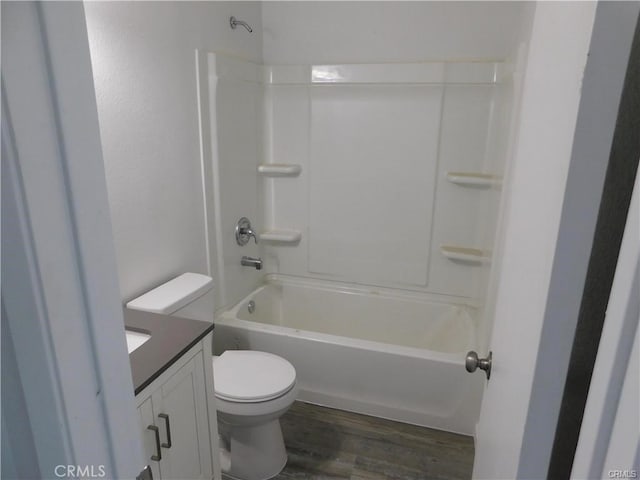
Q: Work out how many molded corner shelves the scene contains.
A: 4